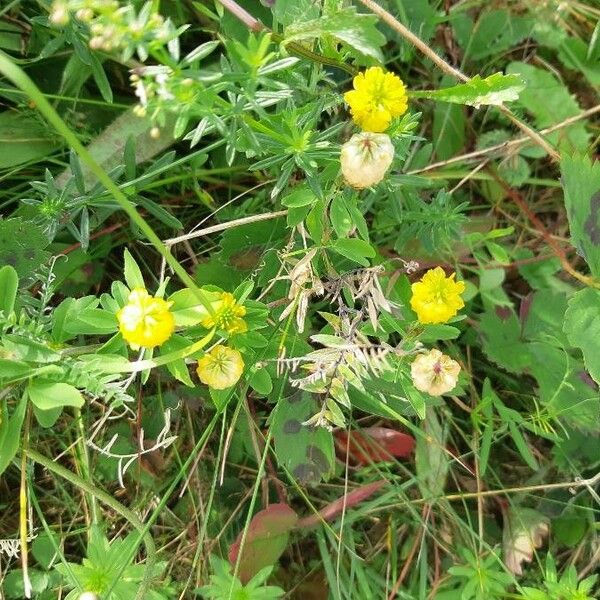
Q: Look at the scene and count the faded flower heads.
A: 2